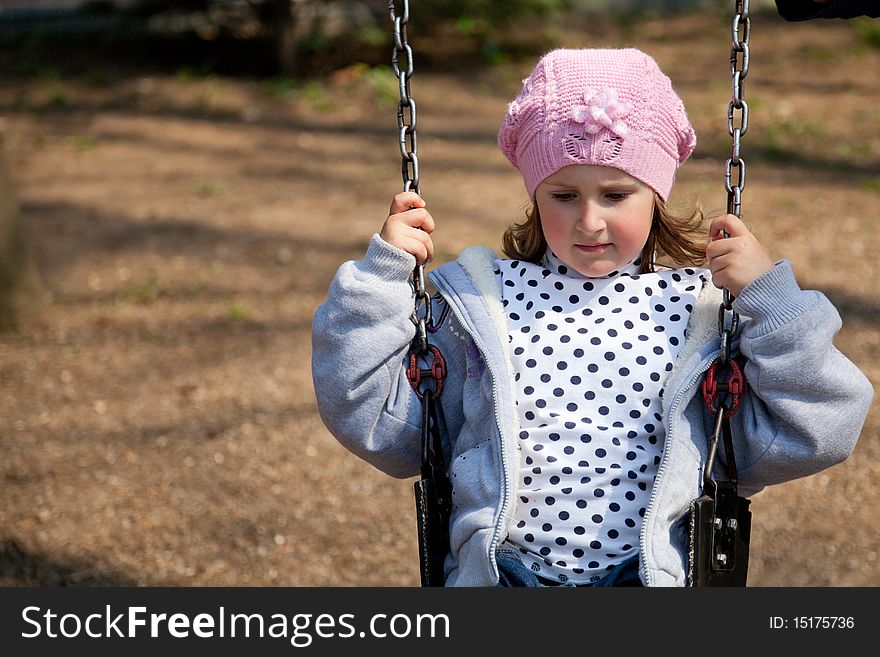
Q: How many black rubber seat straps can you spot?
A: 2